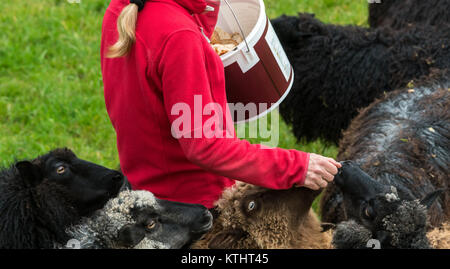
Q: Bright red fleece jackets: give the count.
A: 1